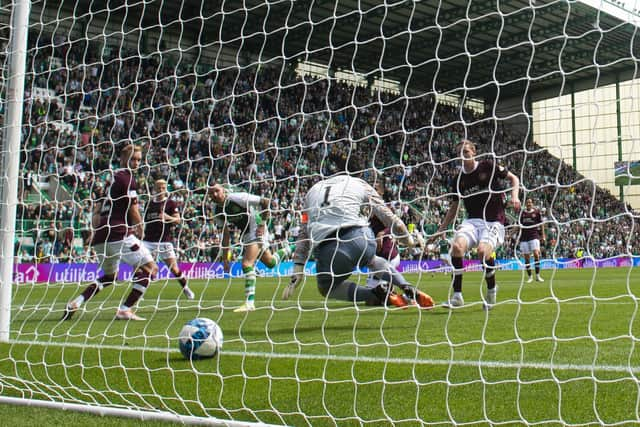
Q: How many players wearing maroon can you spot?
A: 5